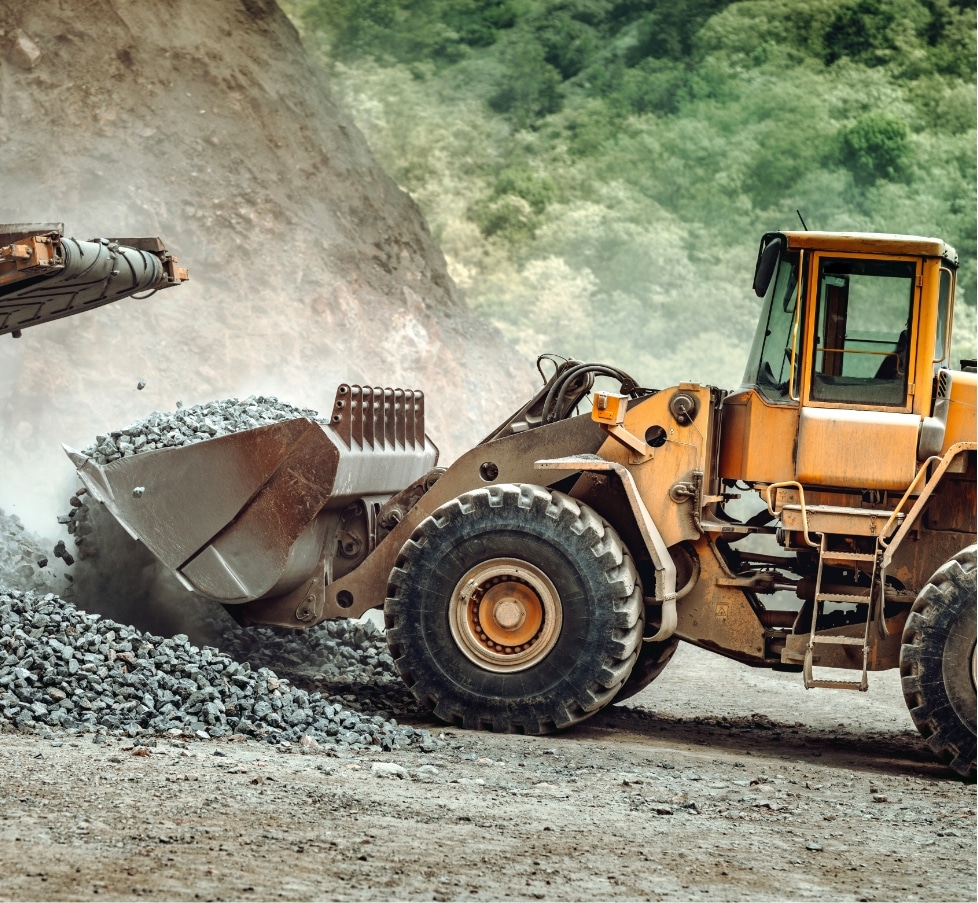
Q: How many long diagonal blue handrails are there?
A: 0